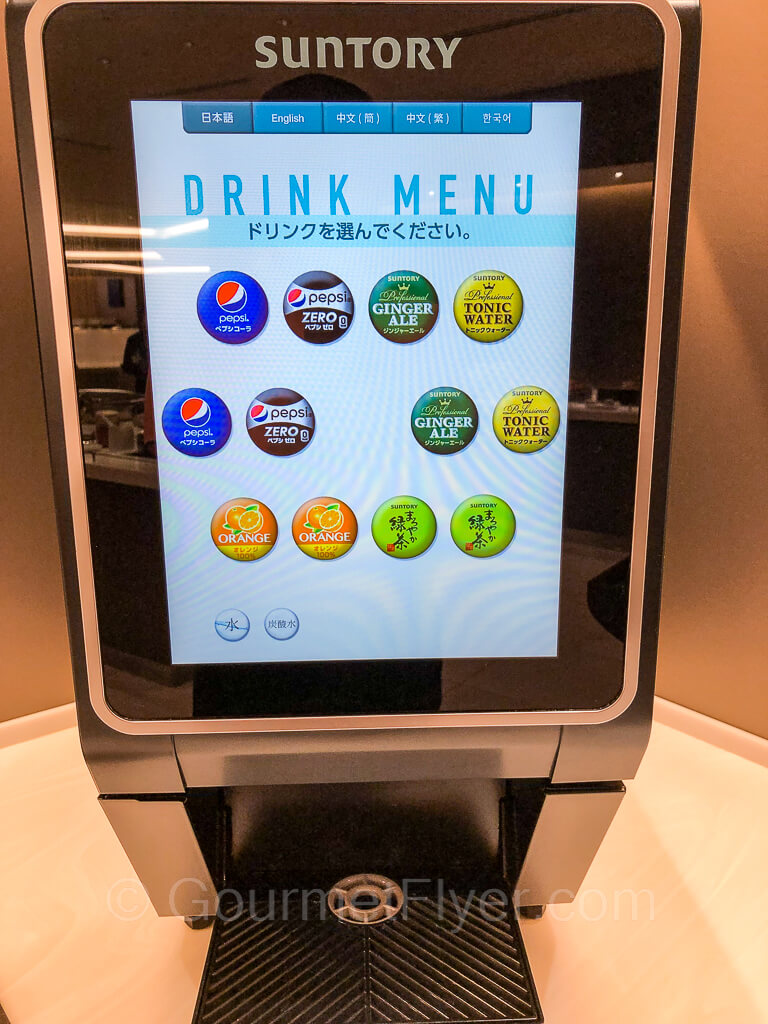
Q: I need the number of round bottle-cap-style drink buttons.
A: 14